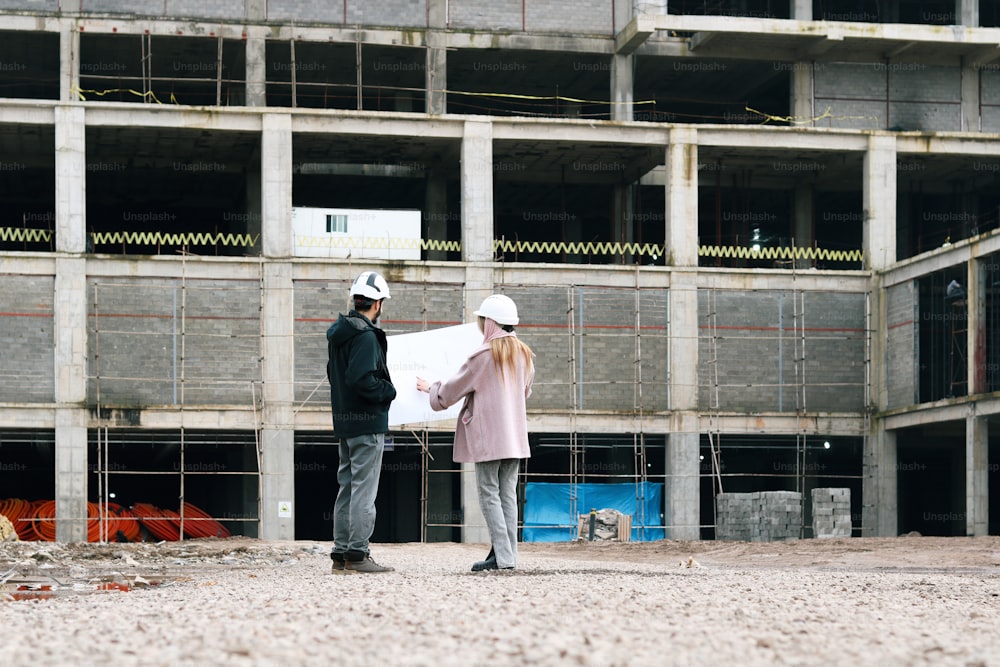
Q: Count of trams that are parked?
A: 0